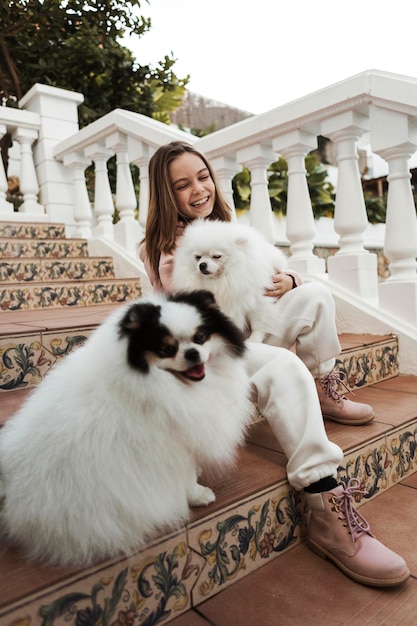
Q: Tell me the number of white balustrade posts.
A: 11